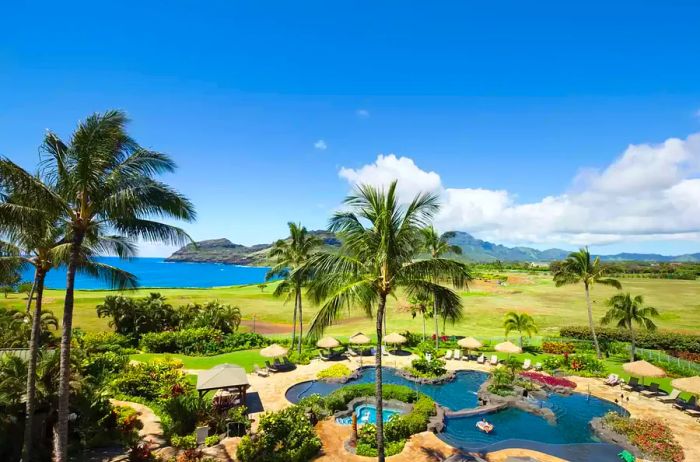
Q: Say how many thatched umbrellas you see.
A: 8